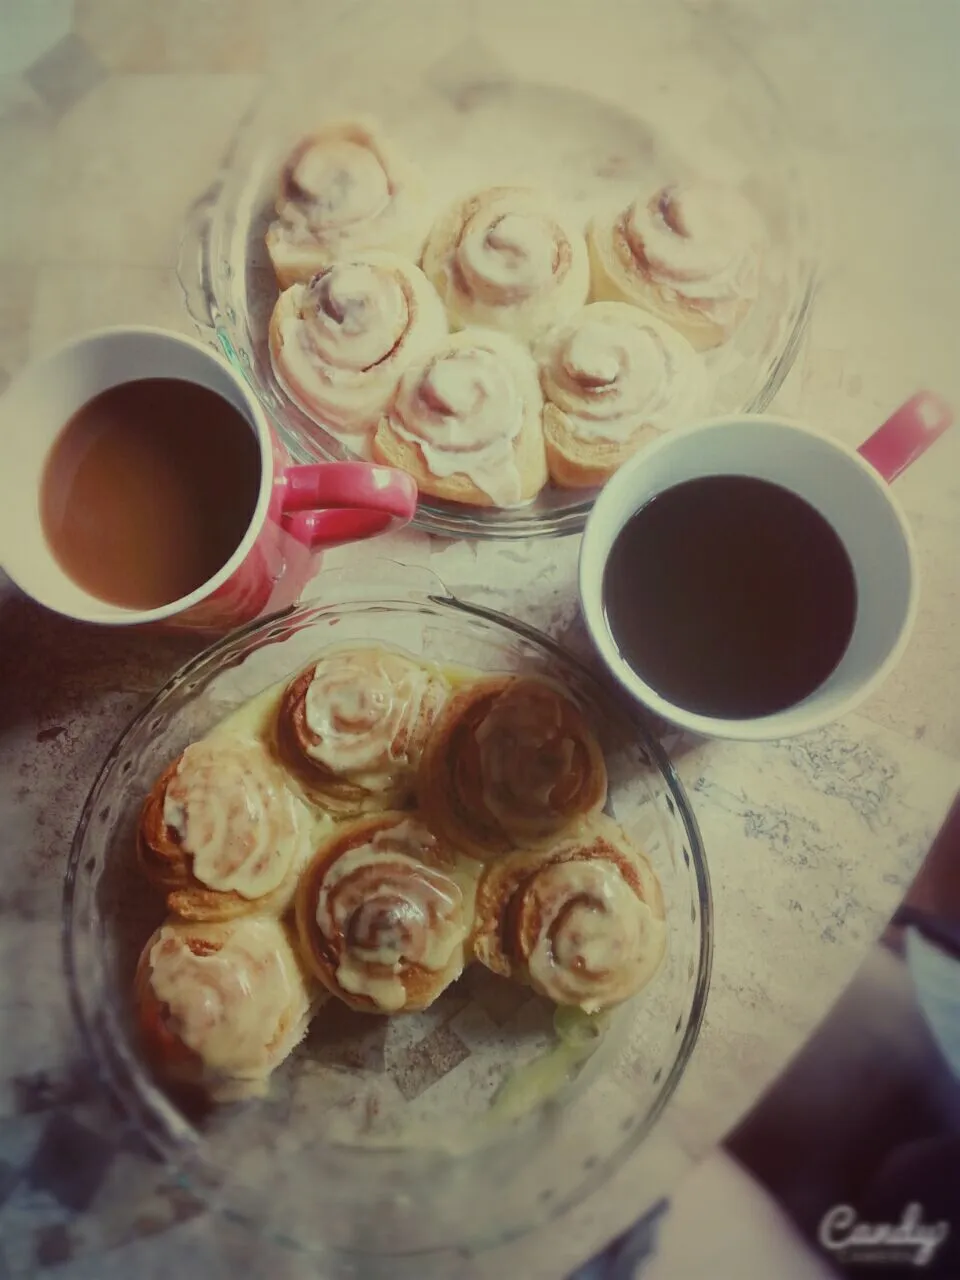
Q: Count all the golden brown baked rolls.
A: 6